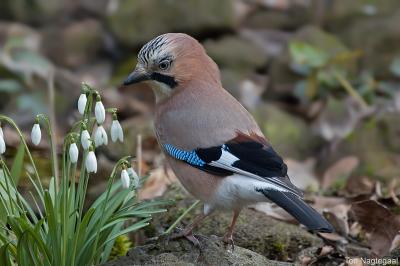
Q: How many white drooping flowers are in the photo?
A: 11